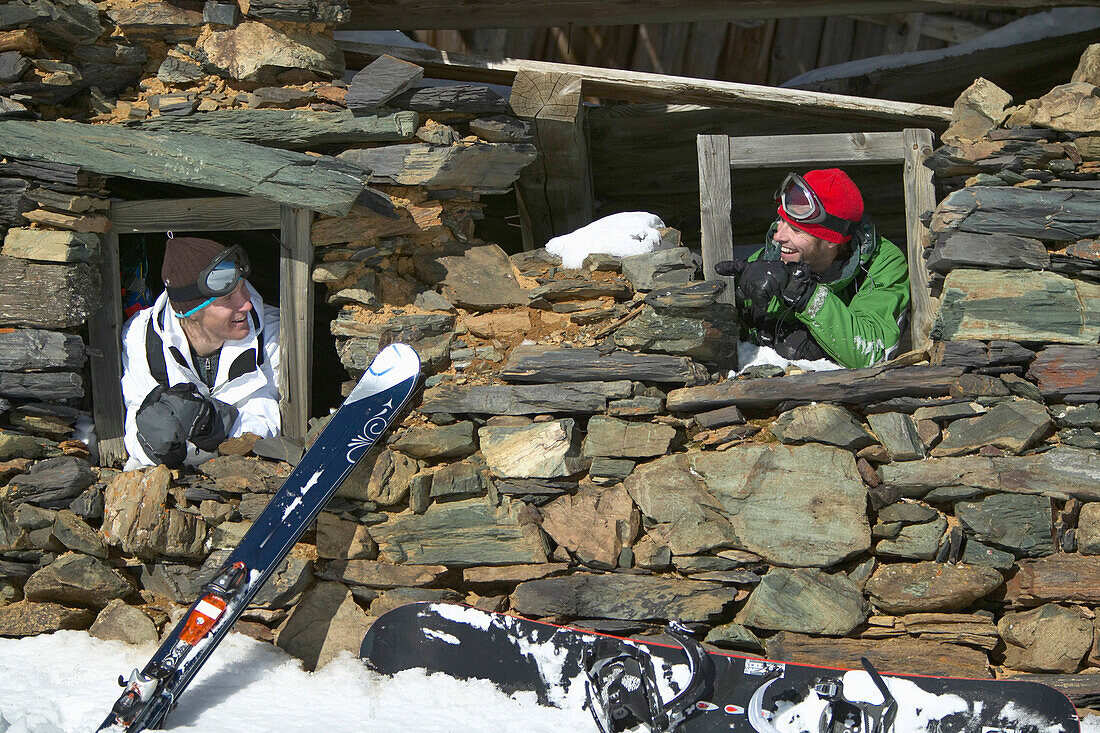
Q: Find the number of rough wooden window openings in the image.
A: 2